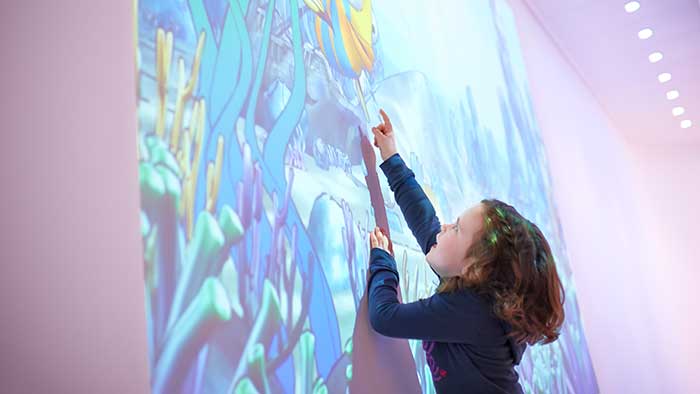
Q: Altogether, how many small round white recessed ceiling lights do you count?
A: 7